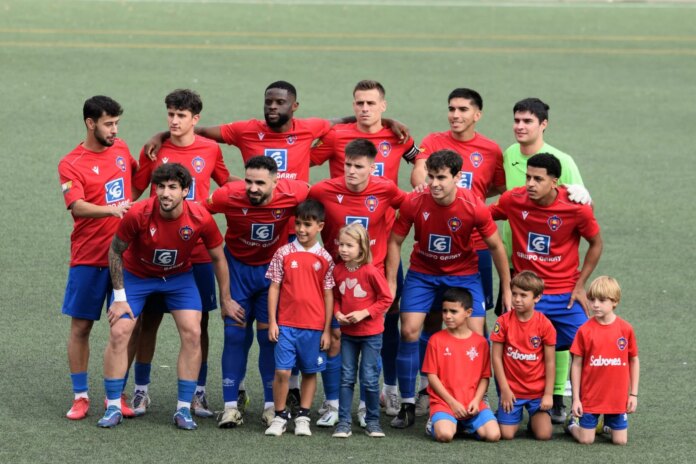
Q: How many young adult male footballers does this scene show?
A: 11